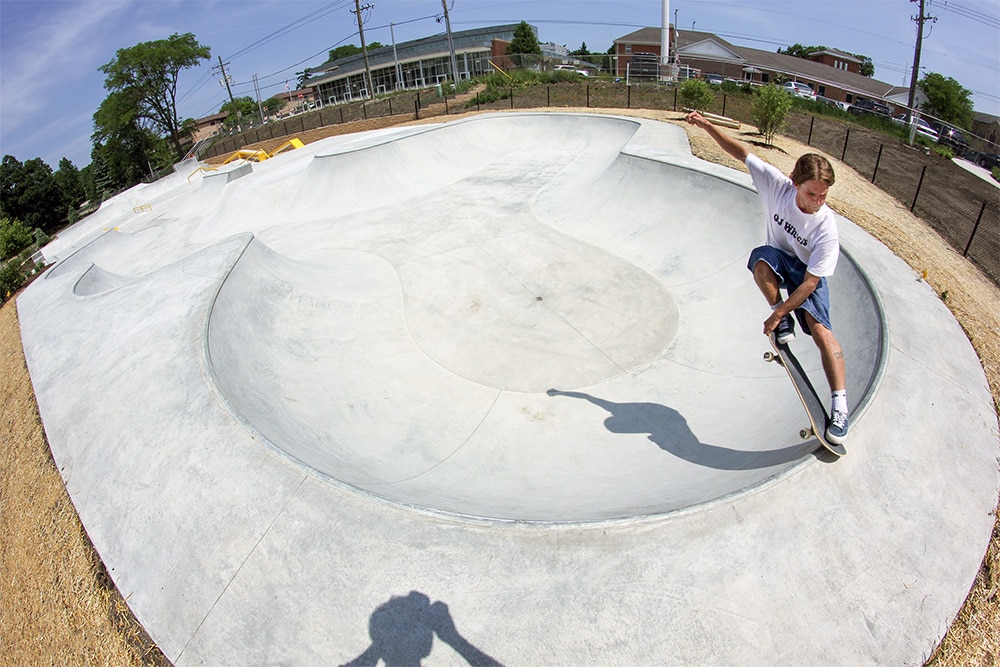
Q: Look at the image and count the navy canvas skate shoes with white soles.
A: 2